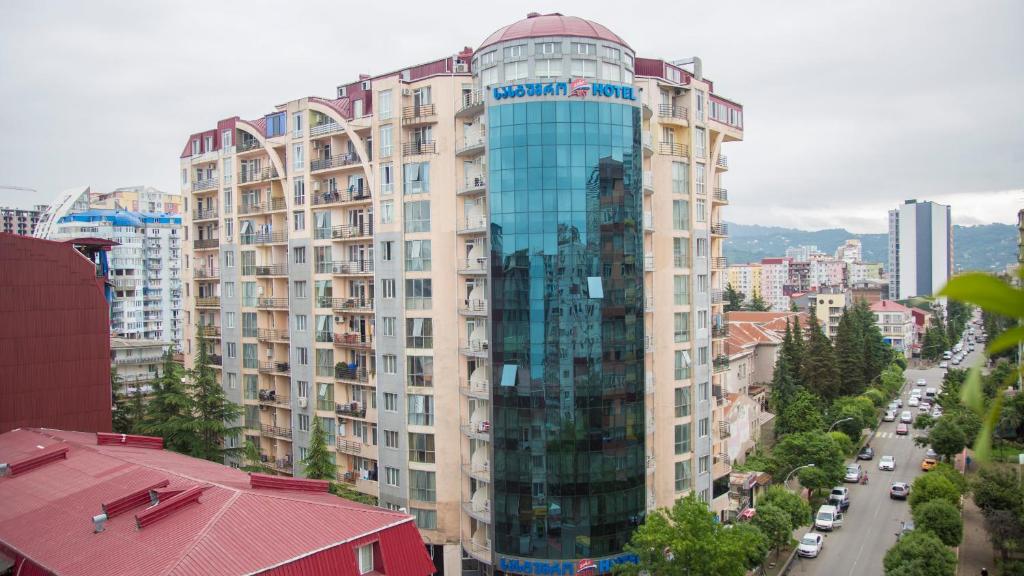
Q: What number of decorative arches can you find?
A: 2